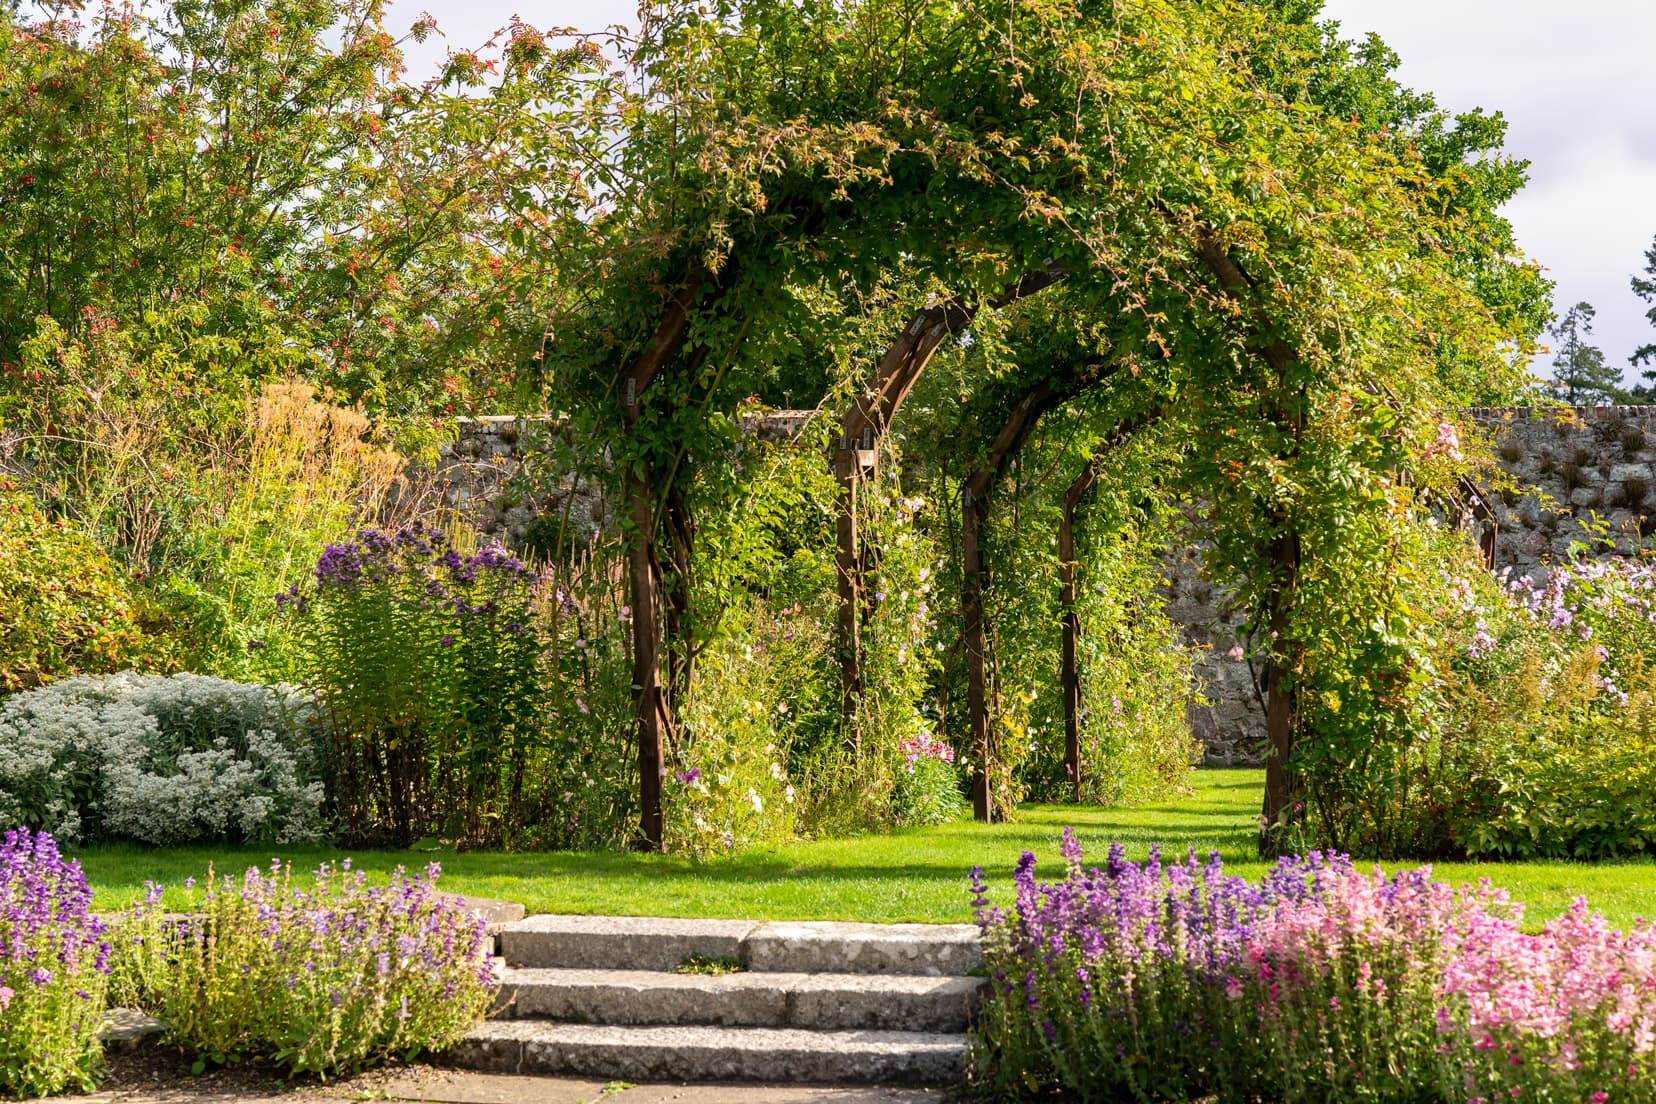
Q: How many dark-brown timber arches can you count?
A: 4